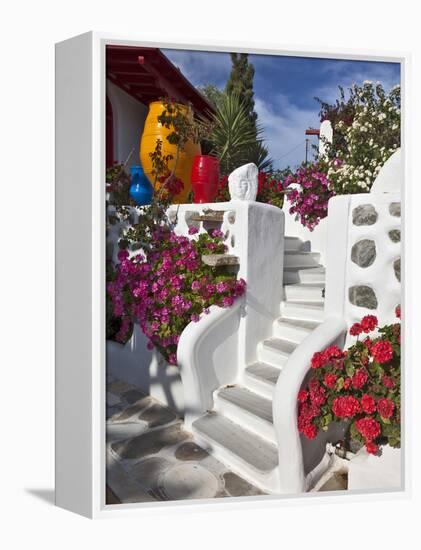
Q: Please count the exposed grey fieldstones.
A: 6